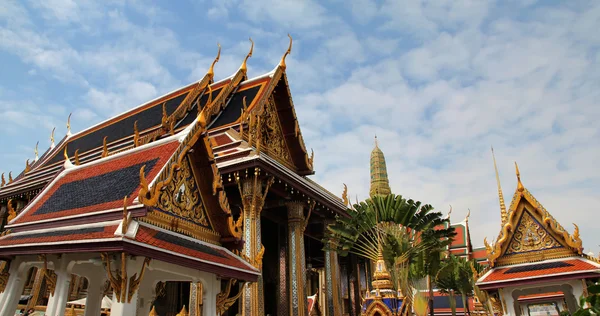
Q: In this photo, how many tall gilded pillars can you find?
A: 3